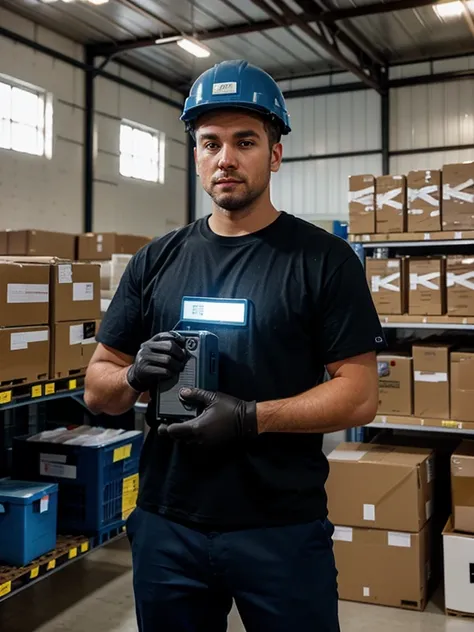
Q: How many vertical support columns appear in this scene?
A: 3